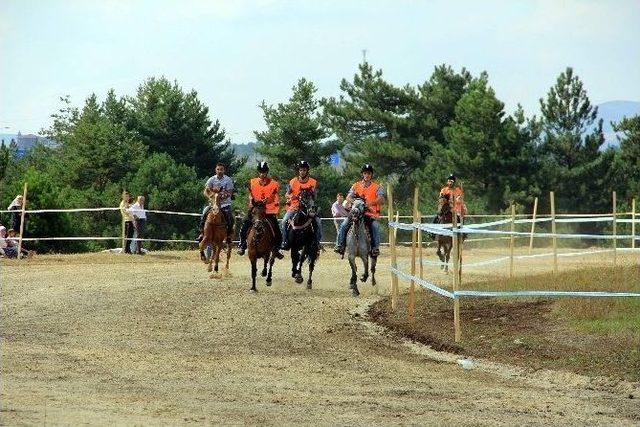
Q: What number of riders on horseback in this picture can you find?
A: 5